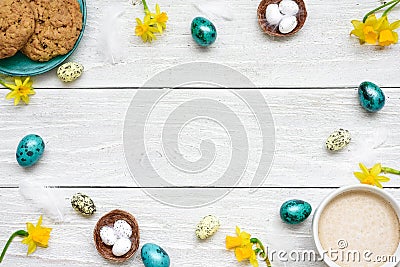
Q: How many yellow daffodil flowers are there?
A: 9